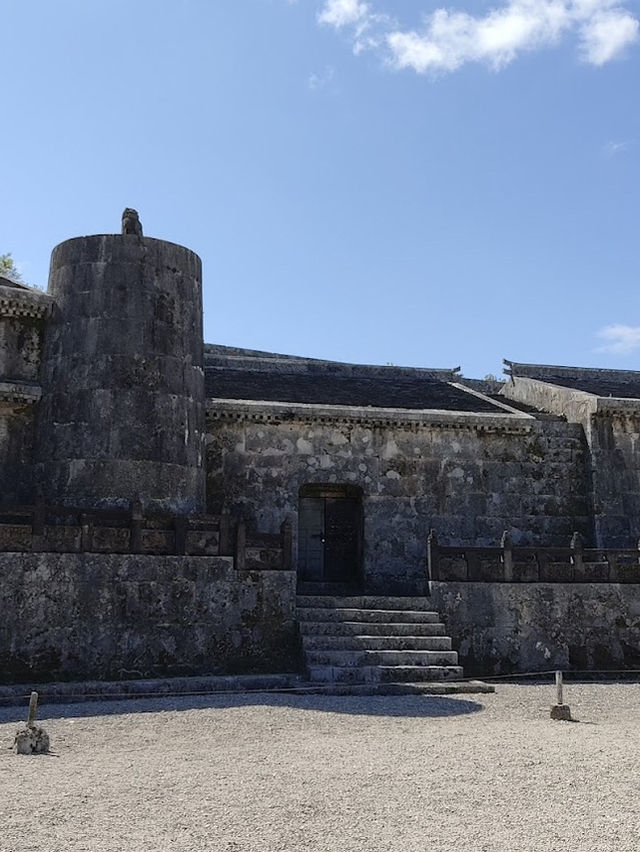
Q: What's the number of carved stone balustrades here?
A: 2